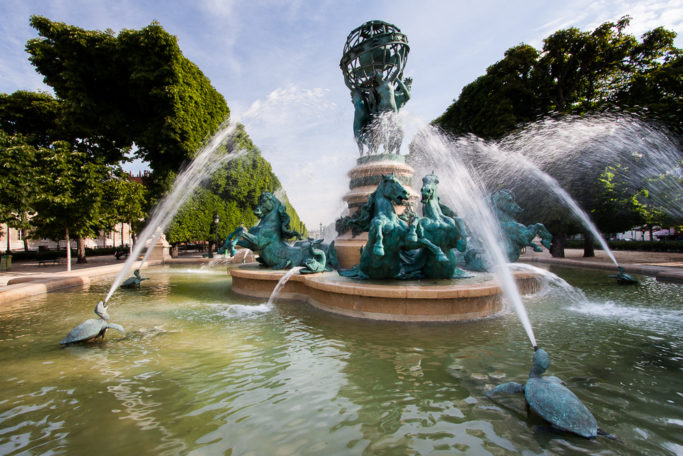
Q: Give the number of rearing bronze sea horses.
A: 4